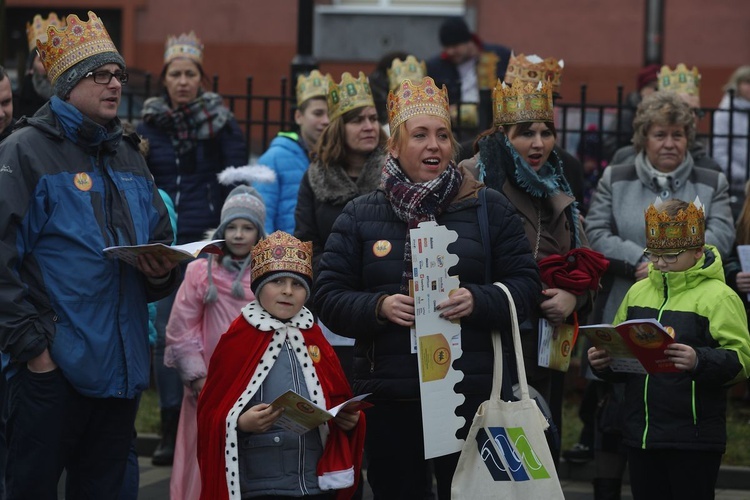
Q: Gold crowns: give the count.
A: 12